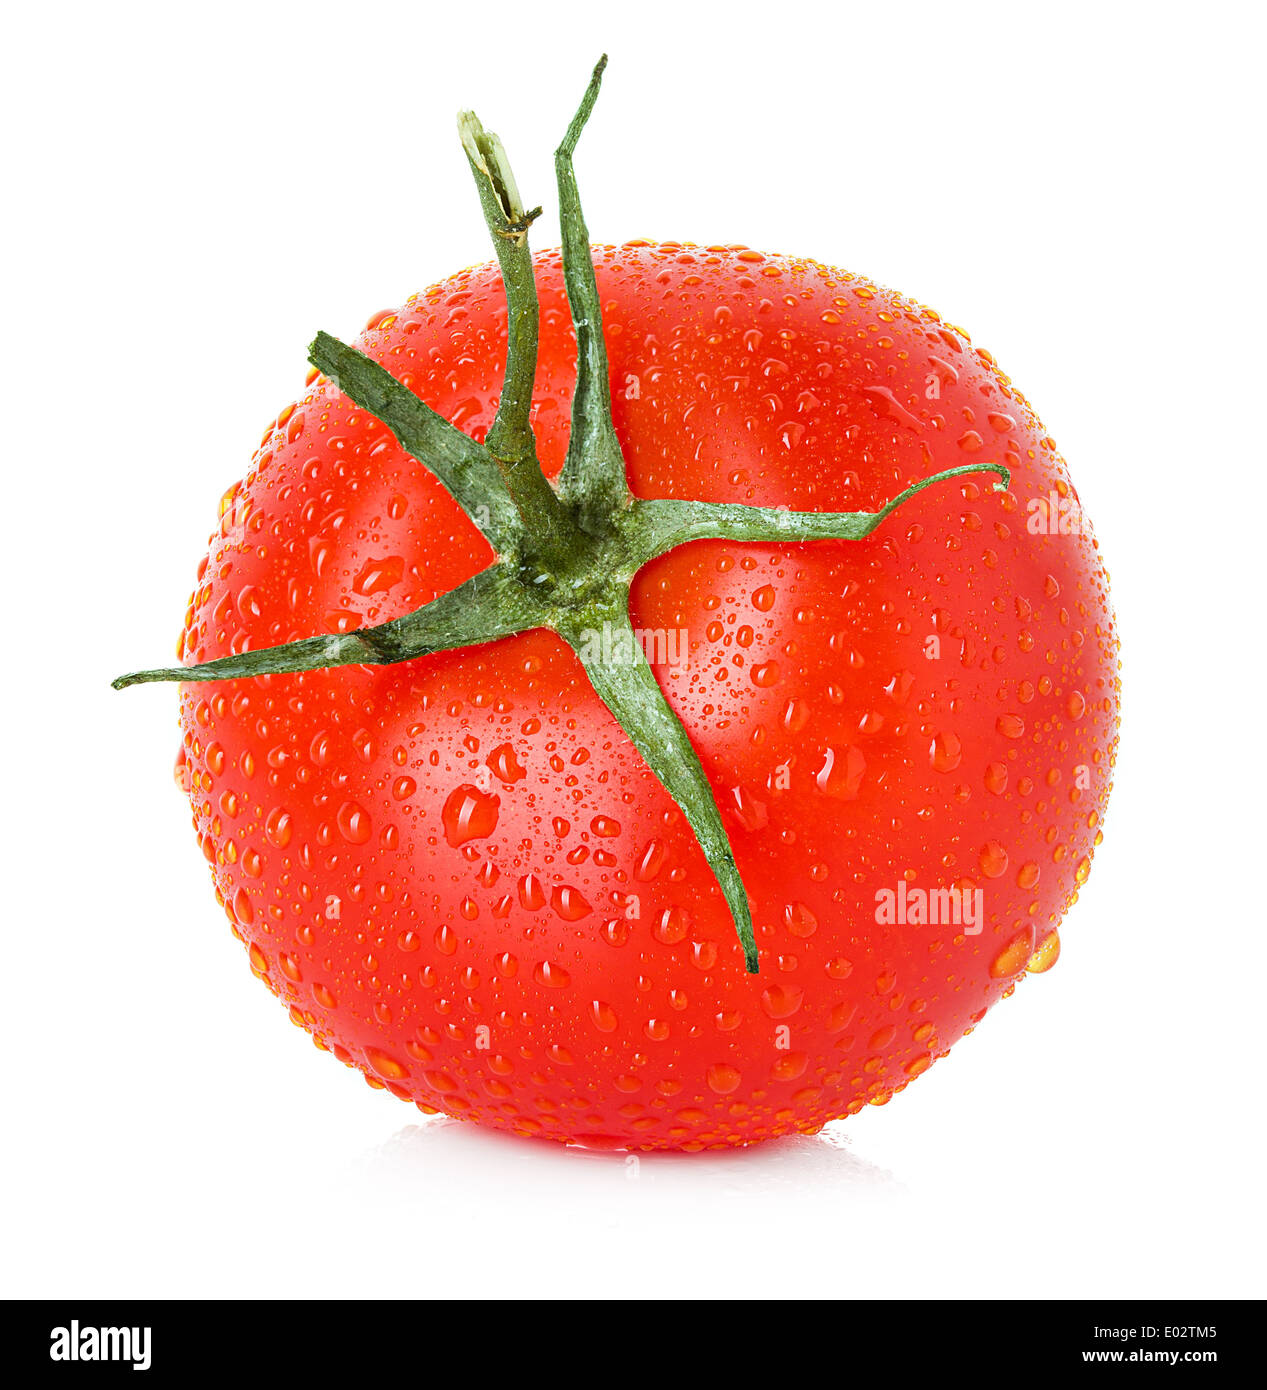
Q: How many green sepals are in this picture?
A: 5